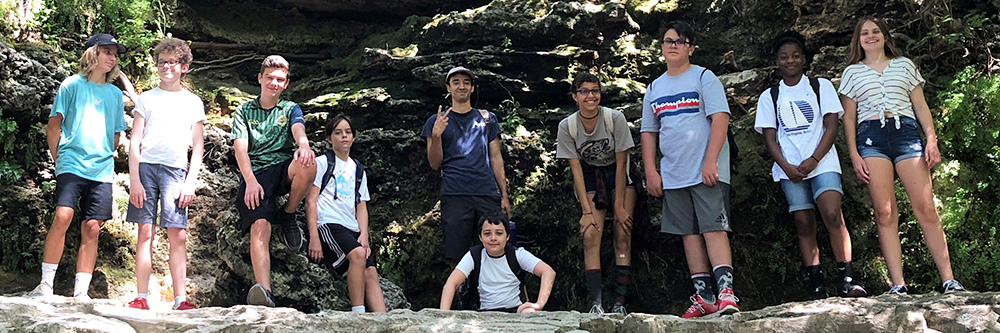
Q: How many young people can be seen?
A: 10